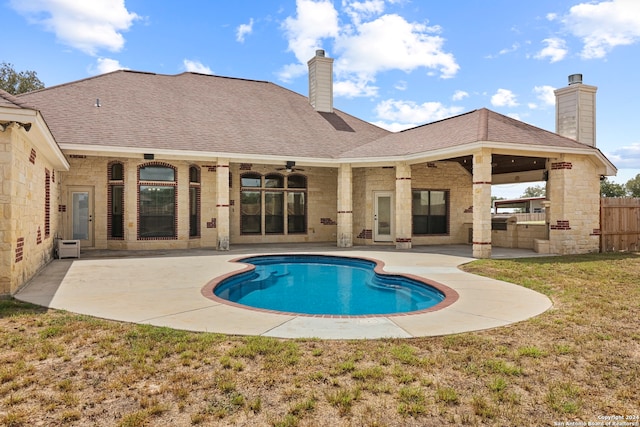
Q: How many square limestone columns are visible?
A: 4